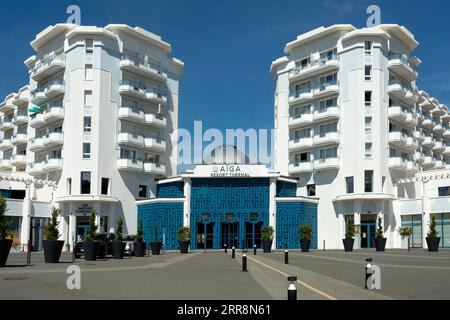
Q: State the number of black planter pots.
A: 12